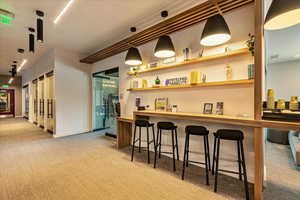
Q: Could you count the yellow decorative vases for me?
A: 3